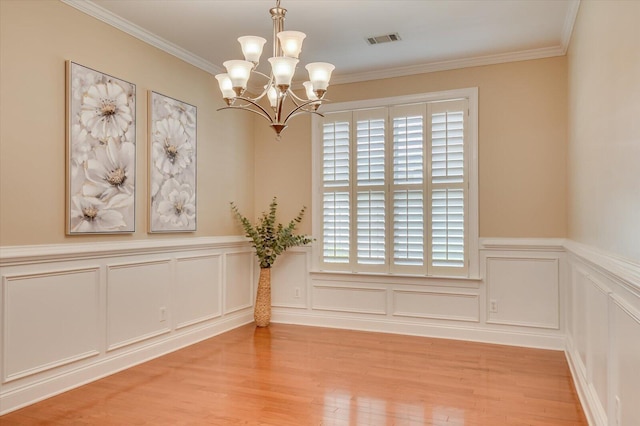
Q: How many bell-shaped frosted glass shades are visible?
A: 8